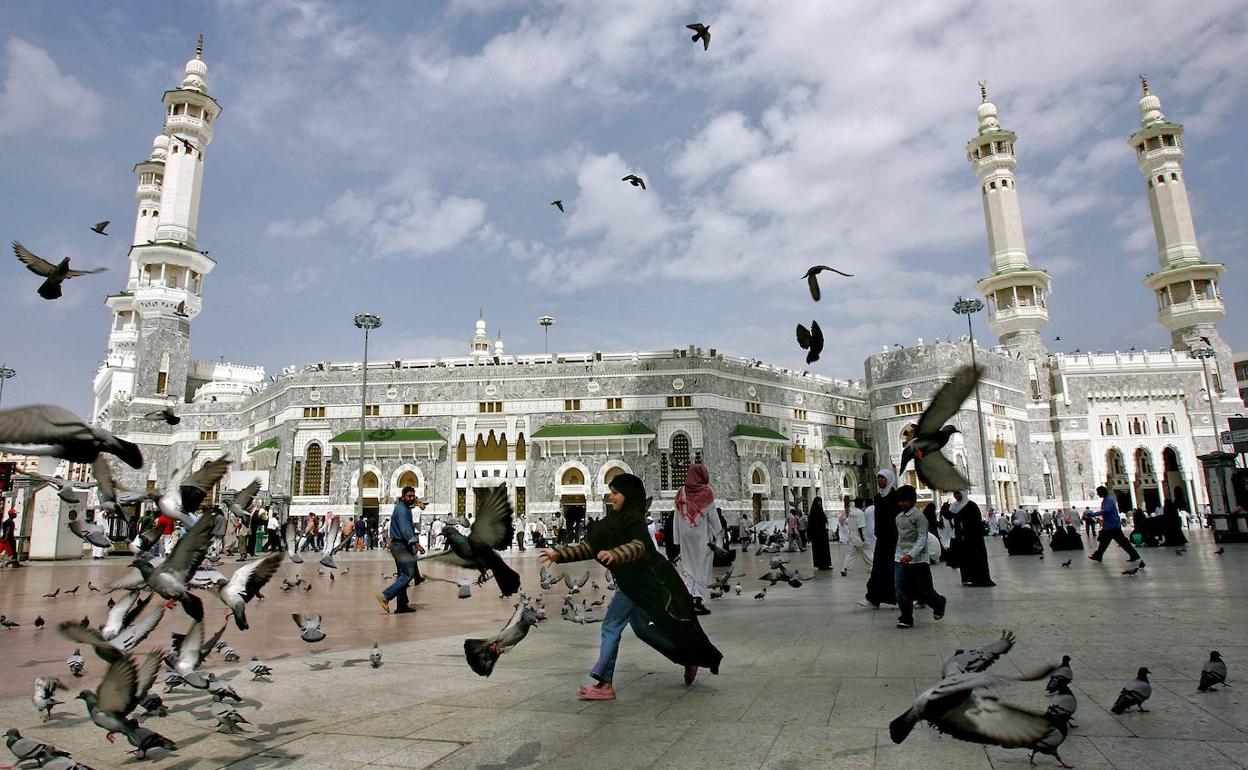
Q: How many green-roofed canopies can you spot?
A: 5